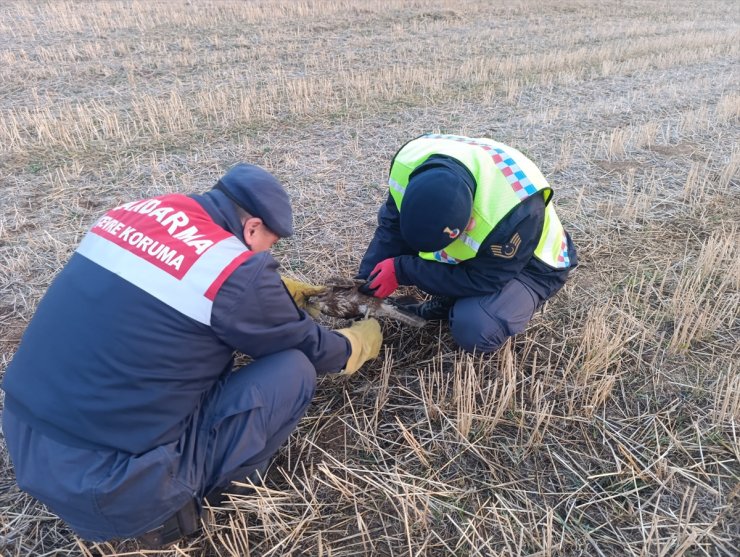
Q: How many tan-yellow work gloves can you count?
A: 2